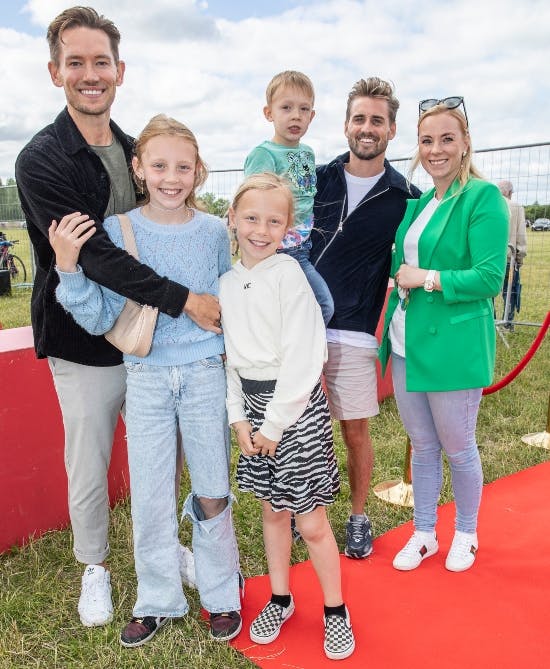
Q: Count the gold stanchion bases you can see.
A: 2